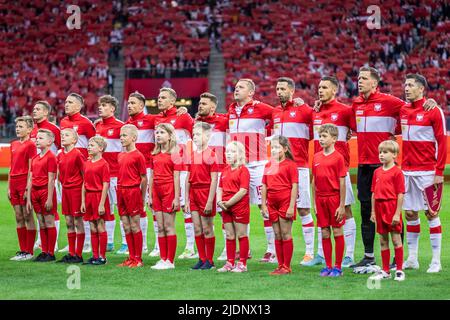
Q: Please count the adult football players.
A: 11